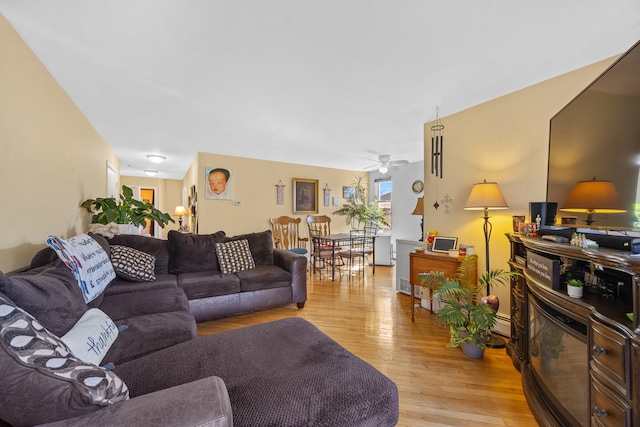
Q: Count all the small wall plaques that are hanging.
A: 2